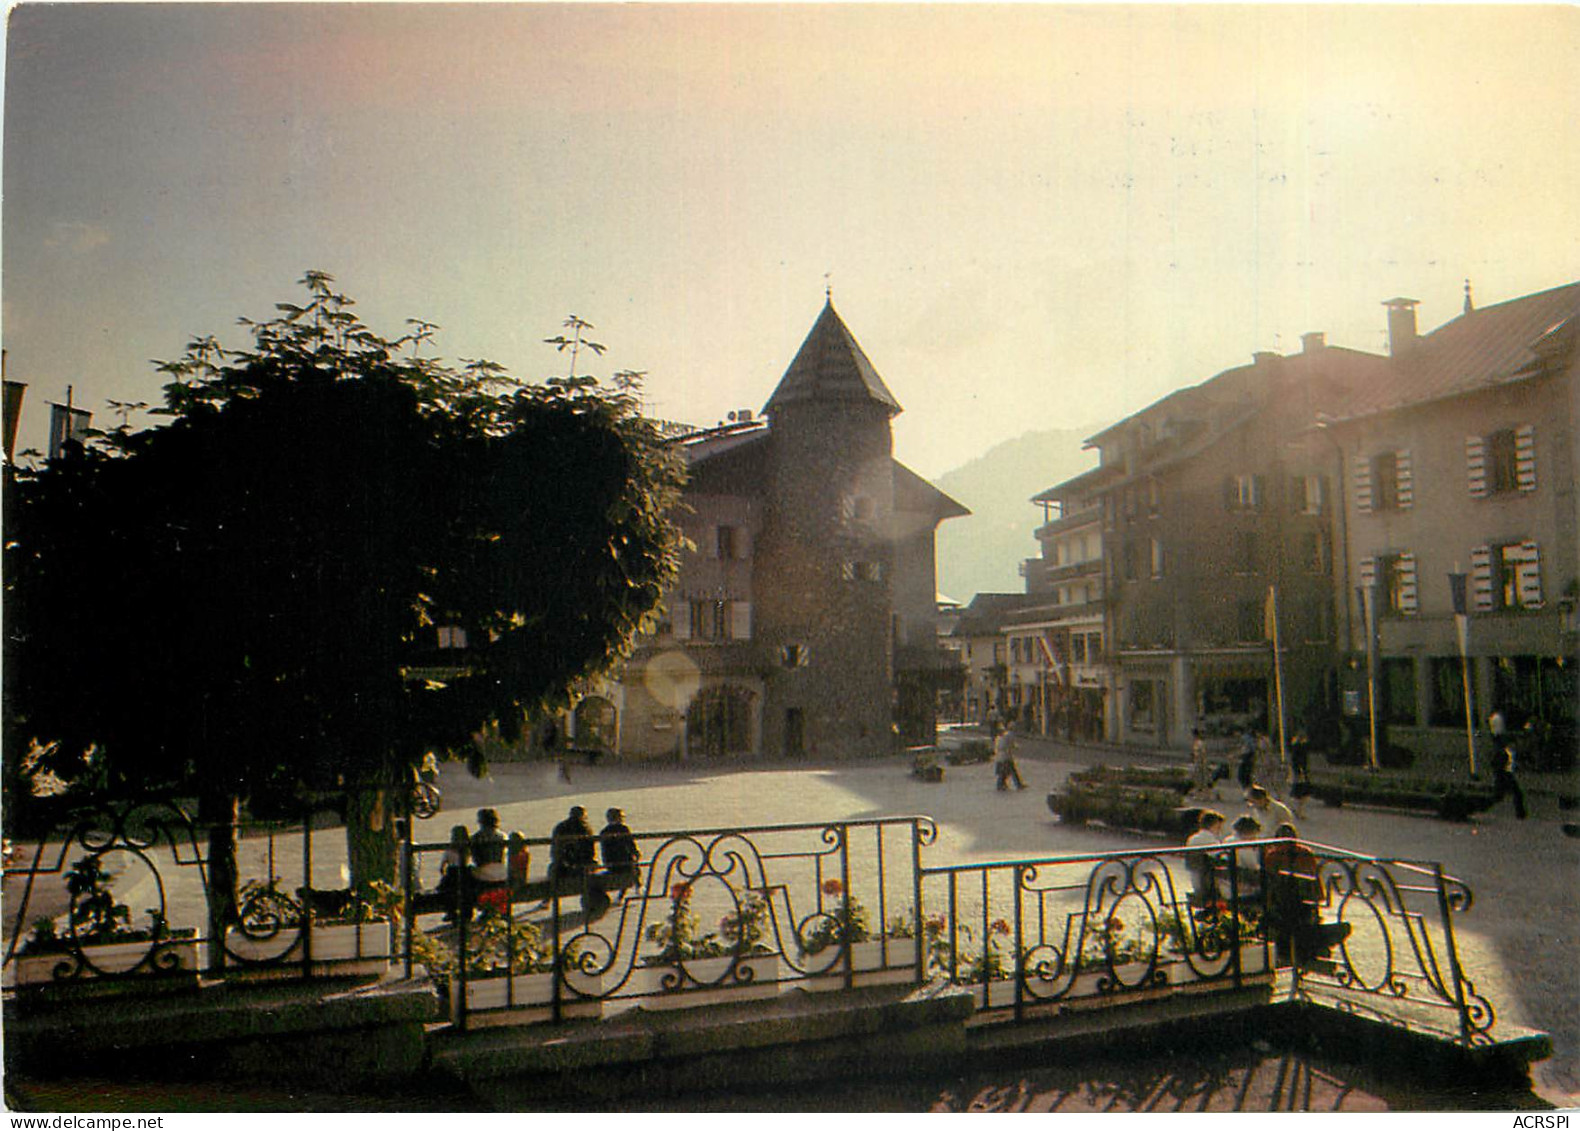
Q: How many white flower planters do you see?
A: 8